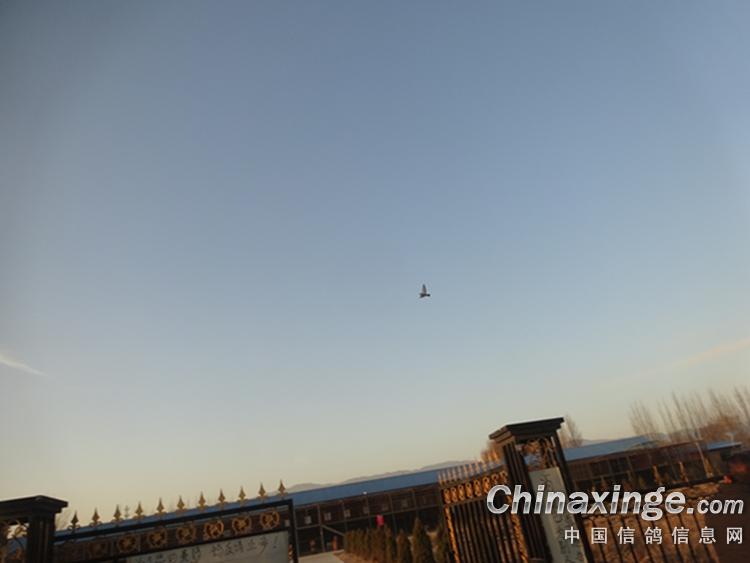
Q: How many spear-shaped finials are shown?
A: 11